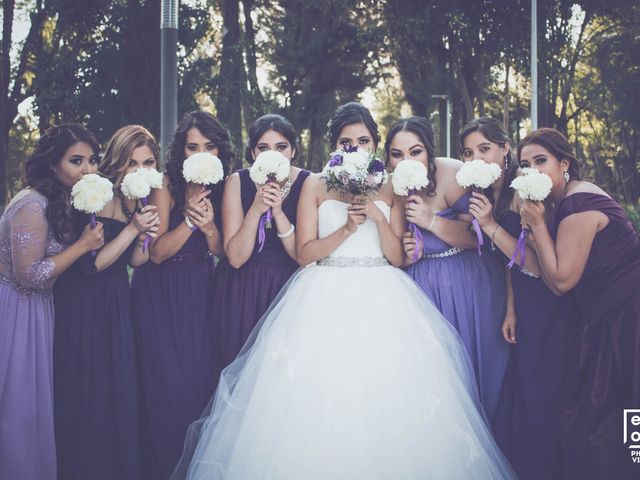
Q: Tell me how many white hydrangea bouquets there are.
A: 7